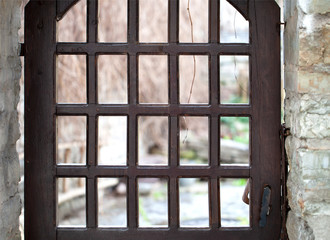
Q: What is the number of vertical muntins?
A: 4